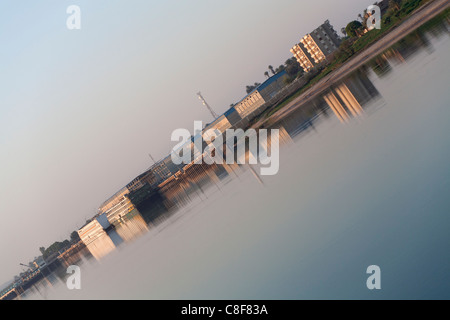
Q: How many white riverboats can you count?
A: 2